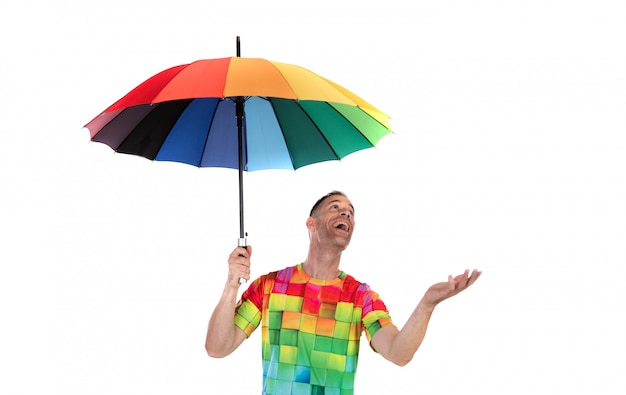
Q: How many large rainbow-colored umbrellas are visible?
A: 1